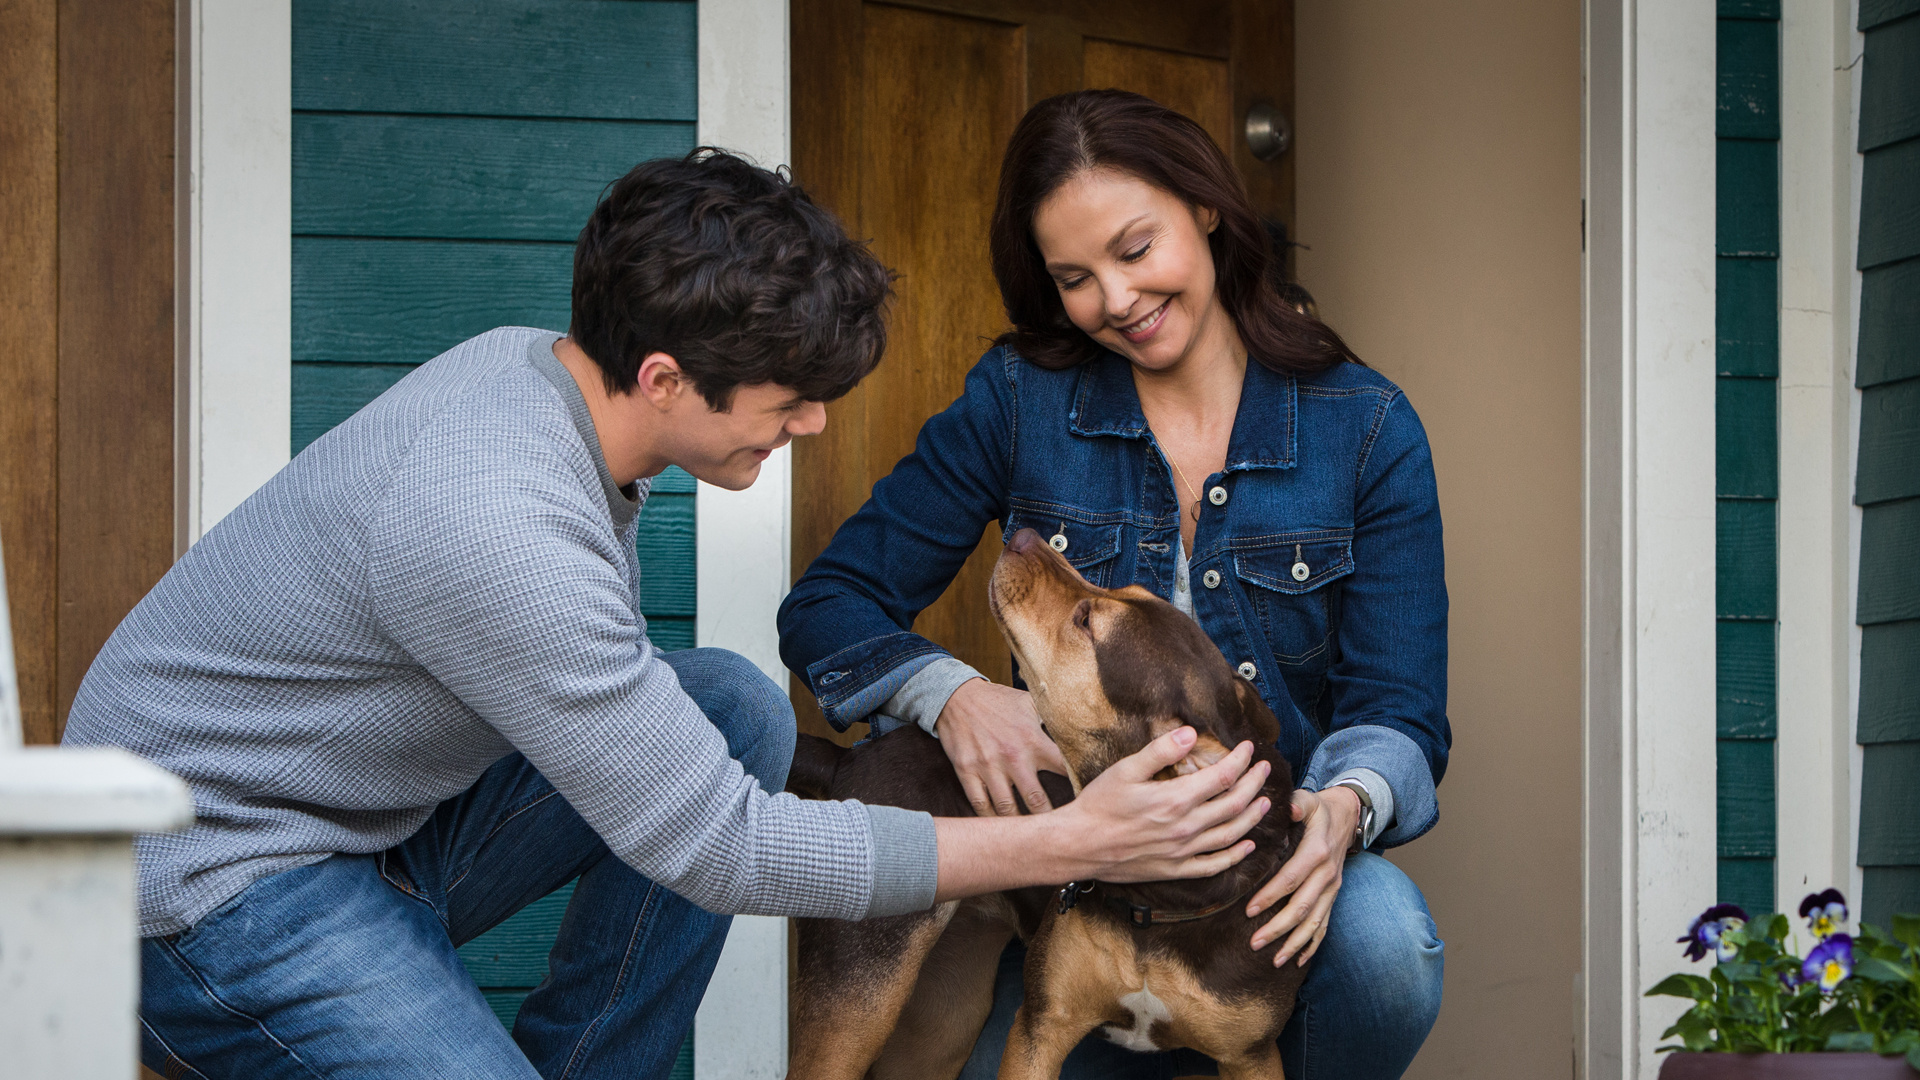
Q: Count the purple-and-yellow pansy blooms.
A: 3